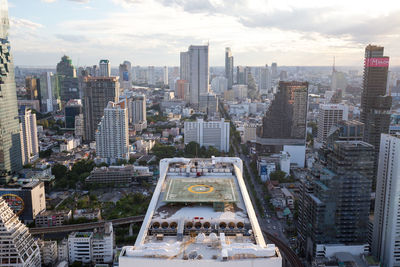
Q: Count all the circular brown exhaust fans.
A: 9